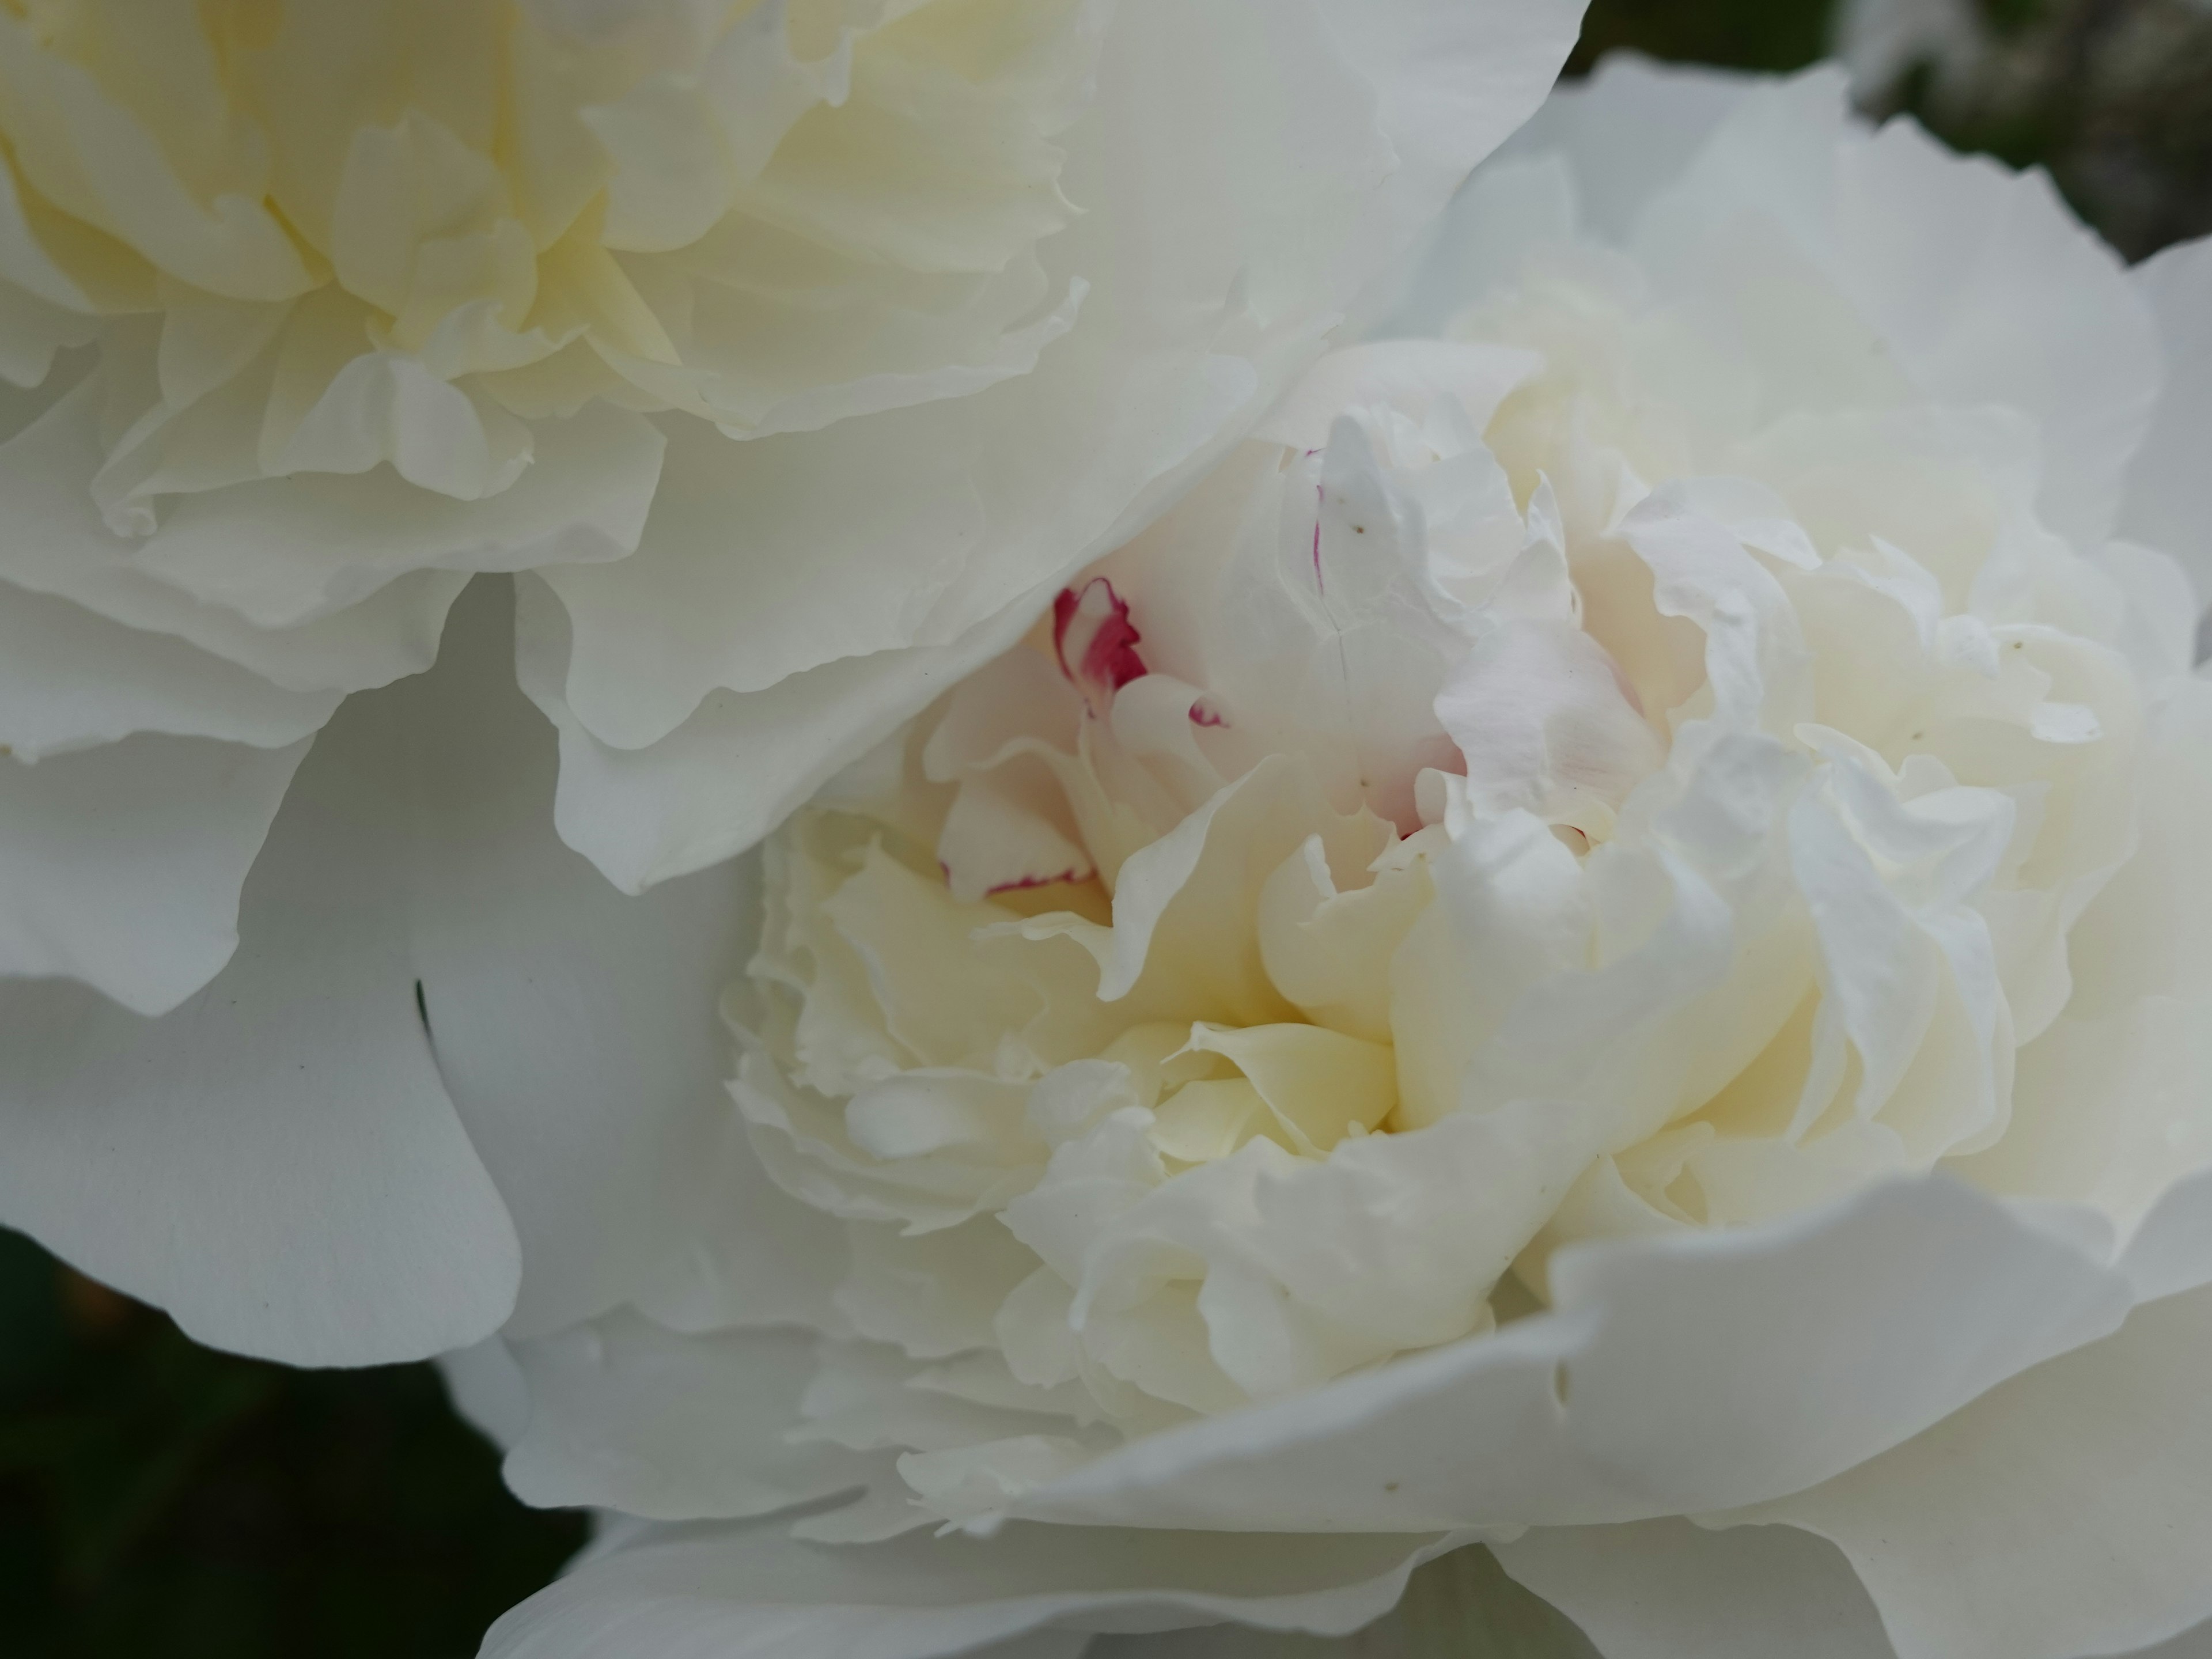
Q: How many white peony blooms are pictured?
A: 2